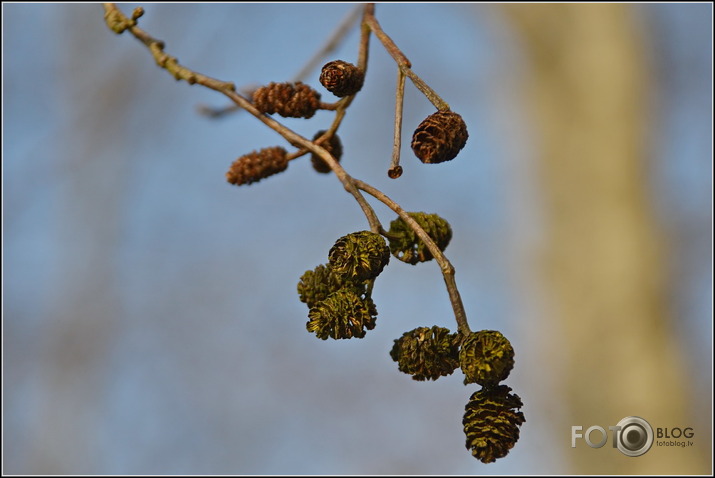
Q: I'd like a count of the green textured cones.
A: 7